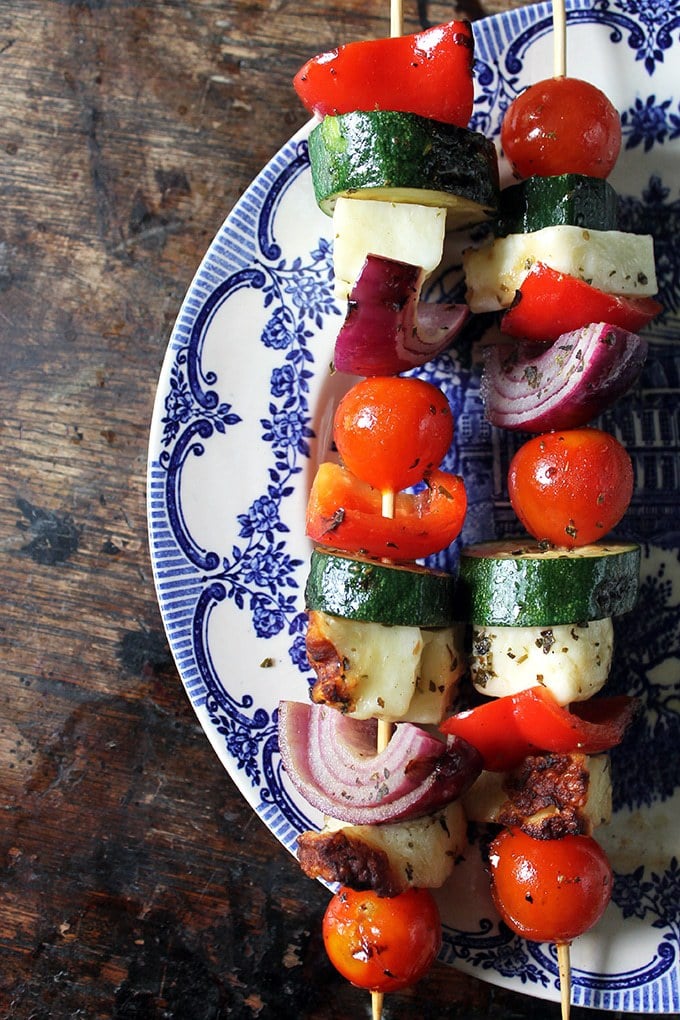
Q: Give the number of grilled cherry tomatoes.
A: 5